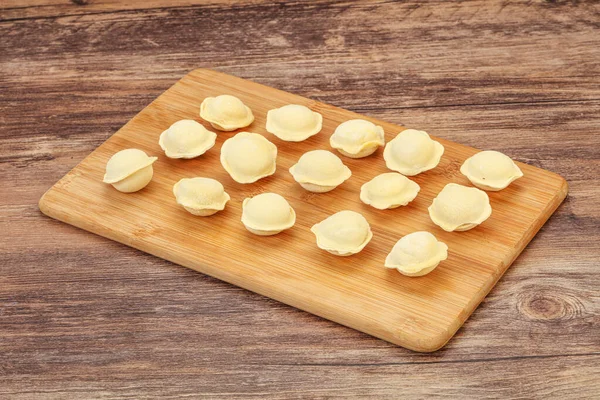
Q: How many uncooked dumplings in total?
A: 15